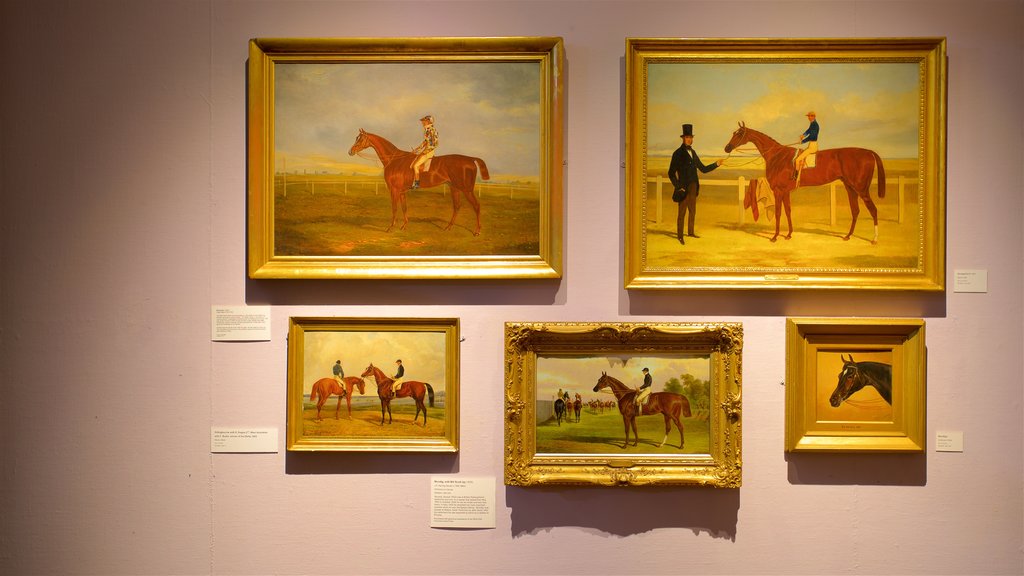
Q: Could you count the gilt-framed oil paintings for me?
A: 5